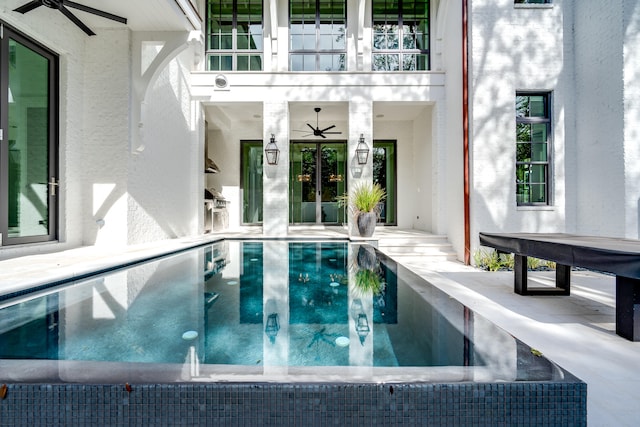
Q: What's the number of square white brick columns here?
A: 2